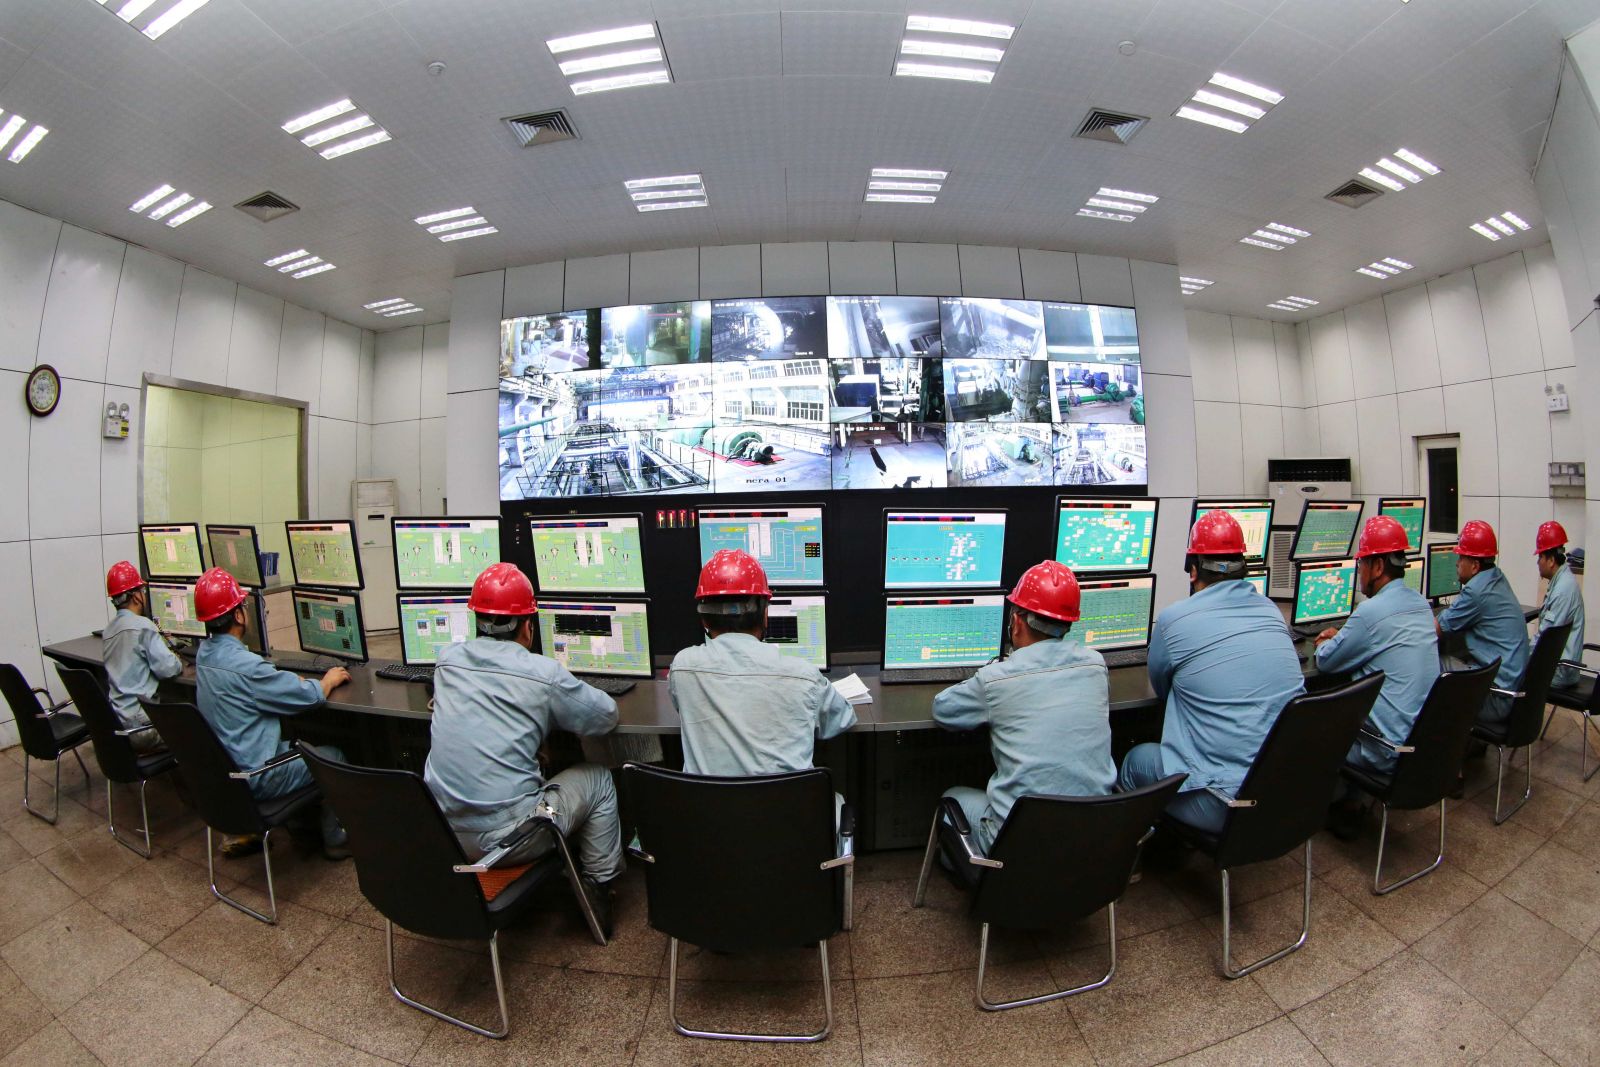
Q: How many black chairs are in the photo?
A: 10